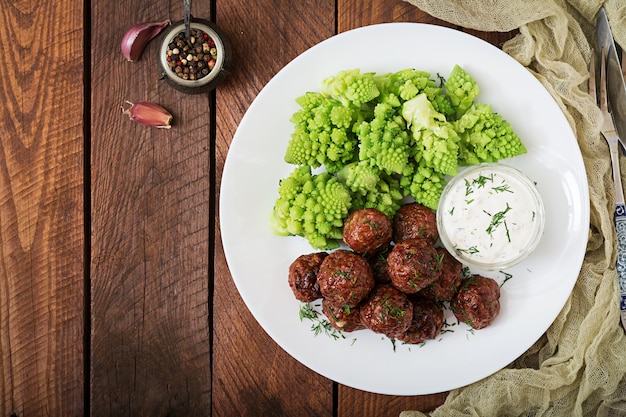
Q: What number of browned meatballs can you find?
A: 11